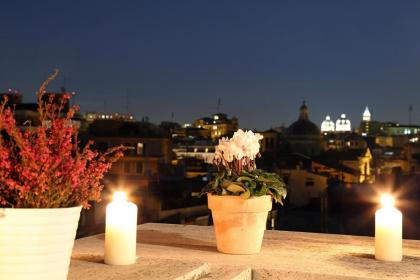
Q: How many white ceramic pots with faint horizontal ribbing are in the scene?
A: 1